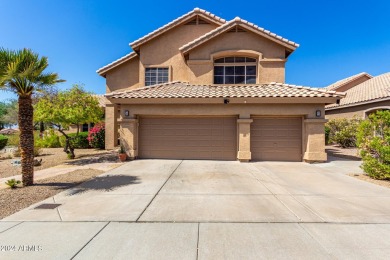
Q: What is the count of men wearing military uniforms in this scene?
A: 0